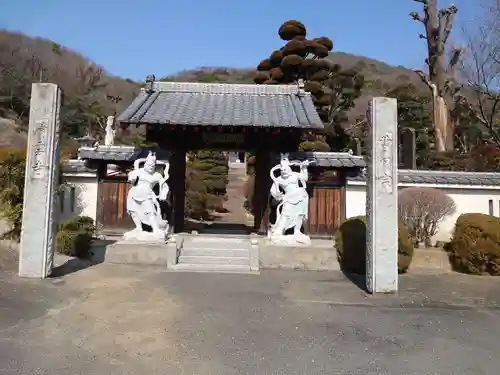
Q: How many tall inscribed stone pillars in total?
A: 2